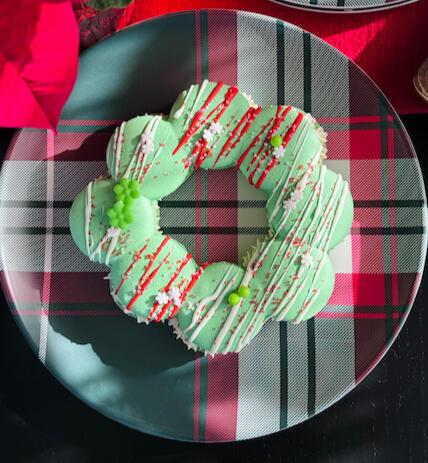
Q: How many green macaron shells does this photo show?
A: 8